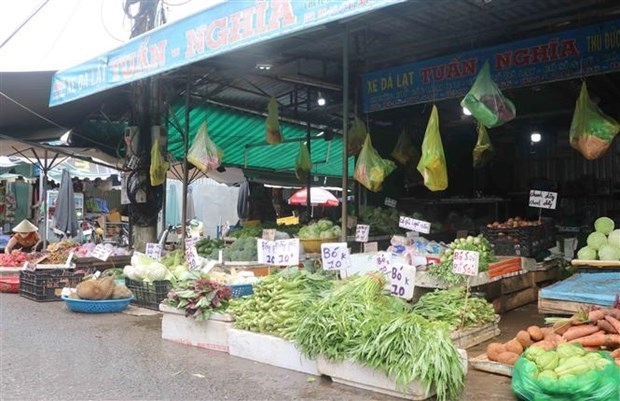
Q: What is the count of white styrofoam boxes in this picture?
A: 3